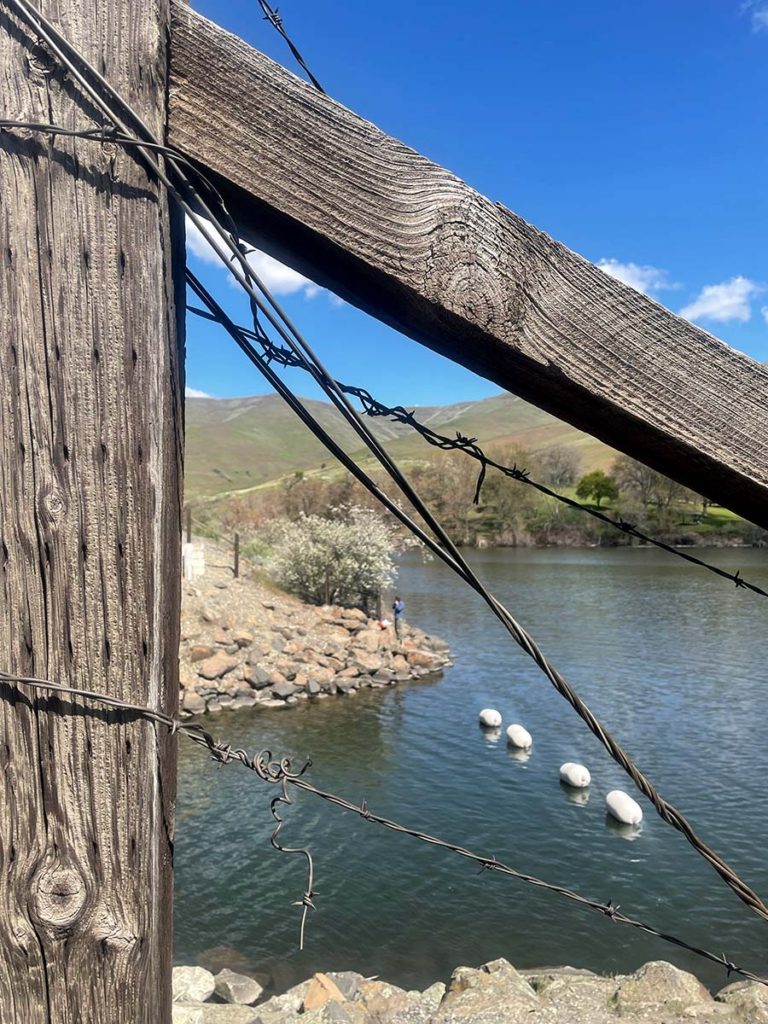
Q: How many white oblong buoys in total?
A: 4